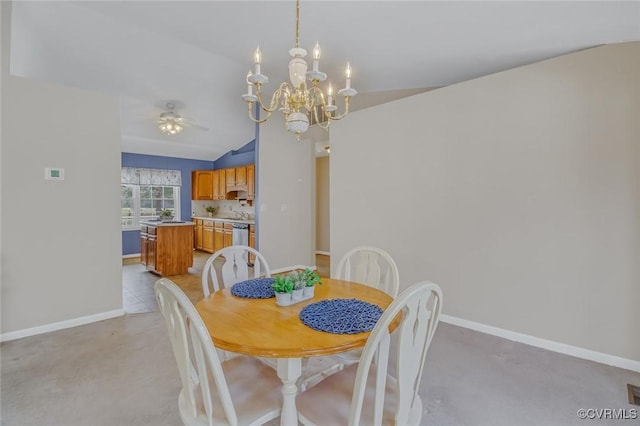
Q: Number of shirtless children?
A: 0